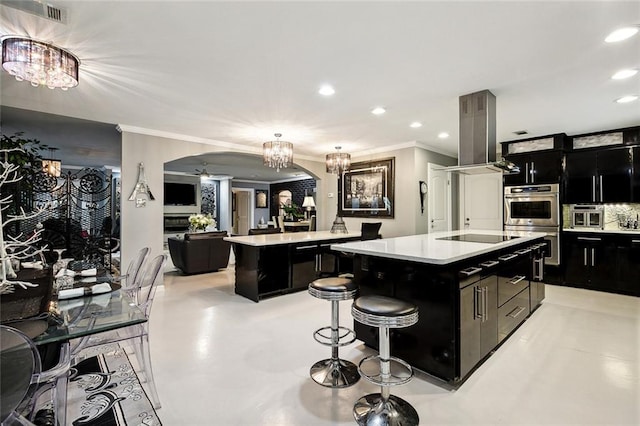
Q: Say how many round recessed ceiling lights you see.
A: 7